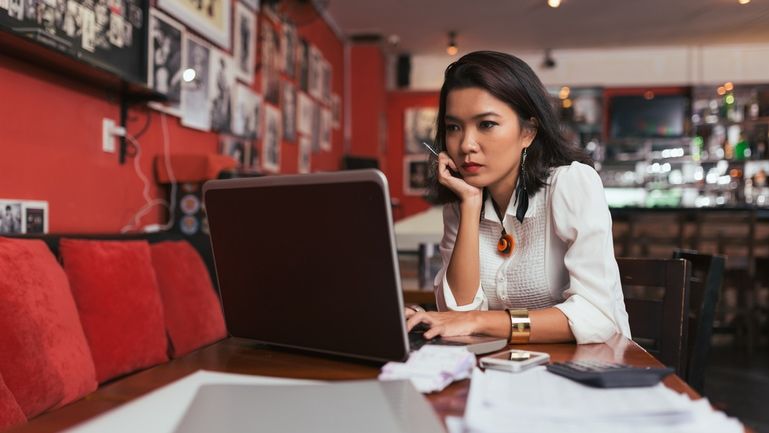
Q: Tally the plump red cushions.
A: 4